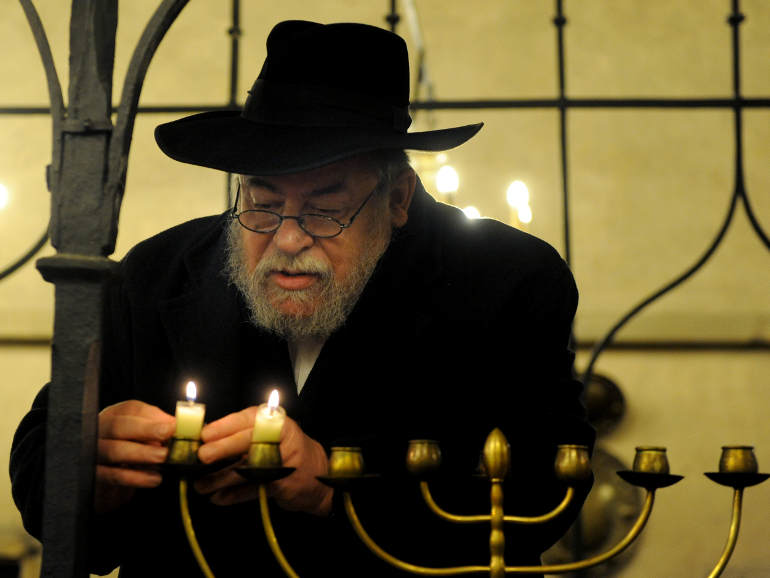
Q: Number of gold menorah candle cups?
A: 7